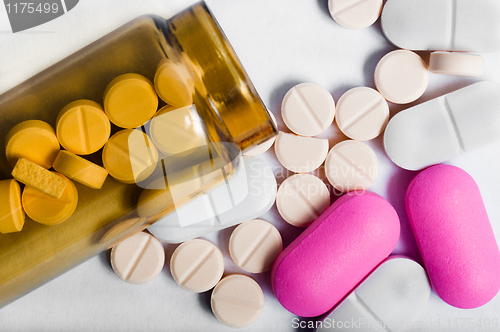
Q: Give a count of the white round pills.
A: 13